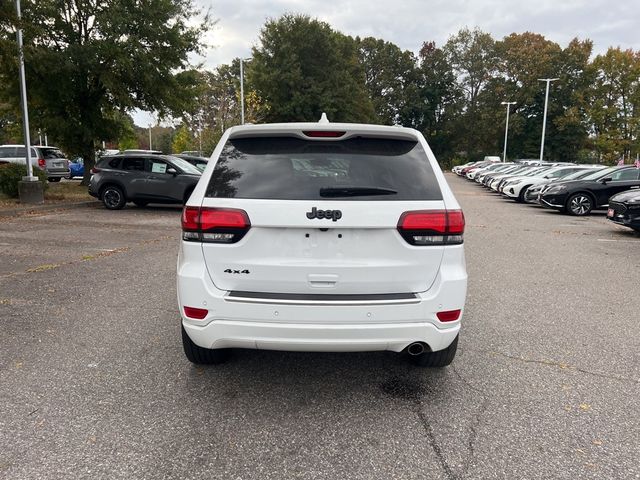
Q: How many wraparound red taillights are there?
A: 2